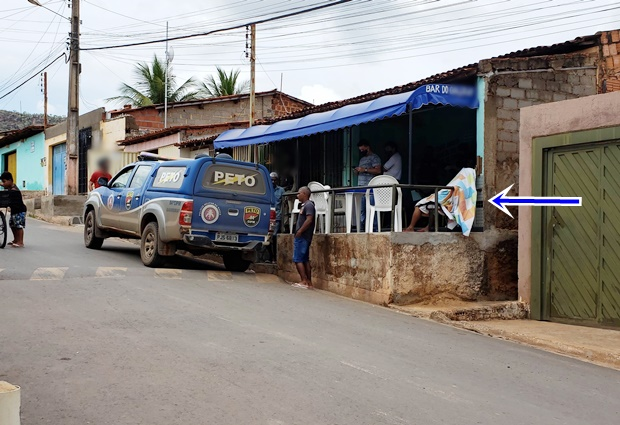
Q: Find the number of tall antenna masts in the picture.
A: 1